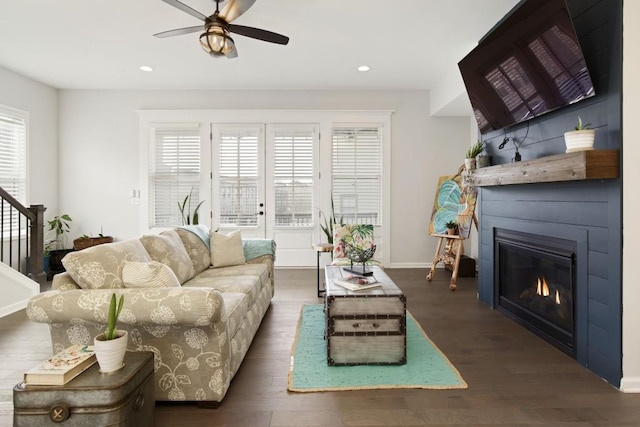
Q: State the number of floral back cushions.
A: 3